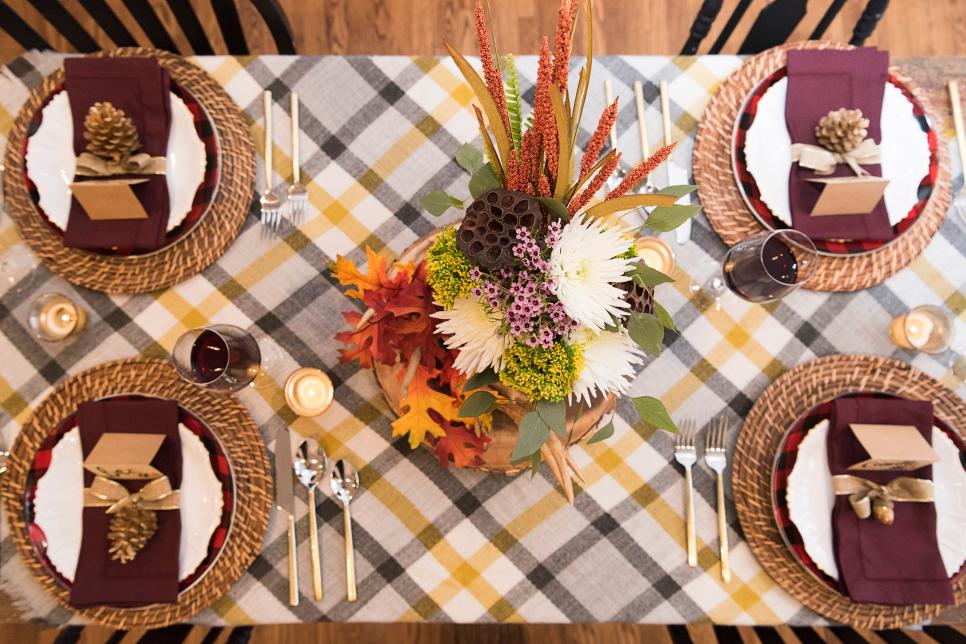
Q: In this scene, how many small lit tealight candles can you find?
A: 4